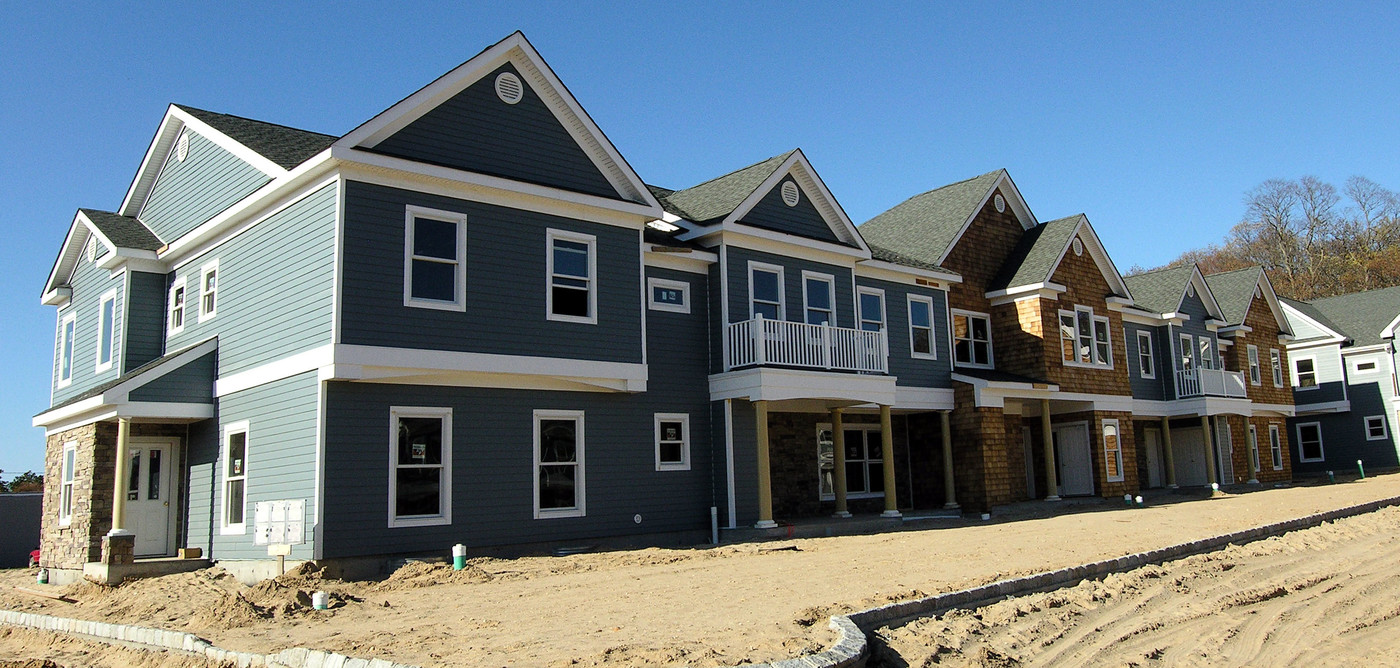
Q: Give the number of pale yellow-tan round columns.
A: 9